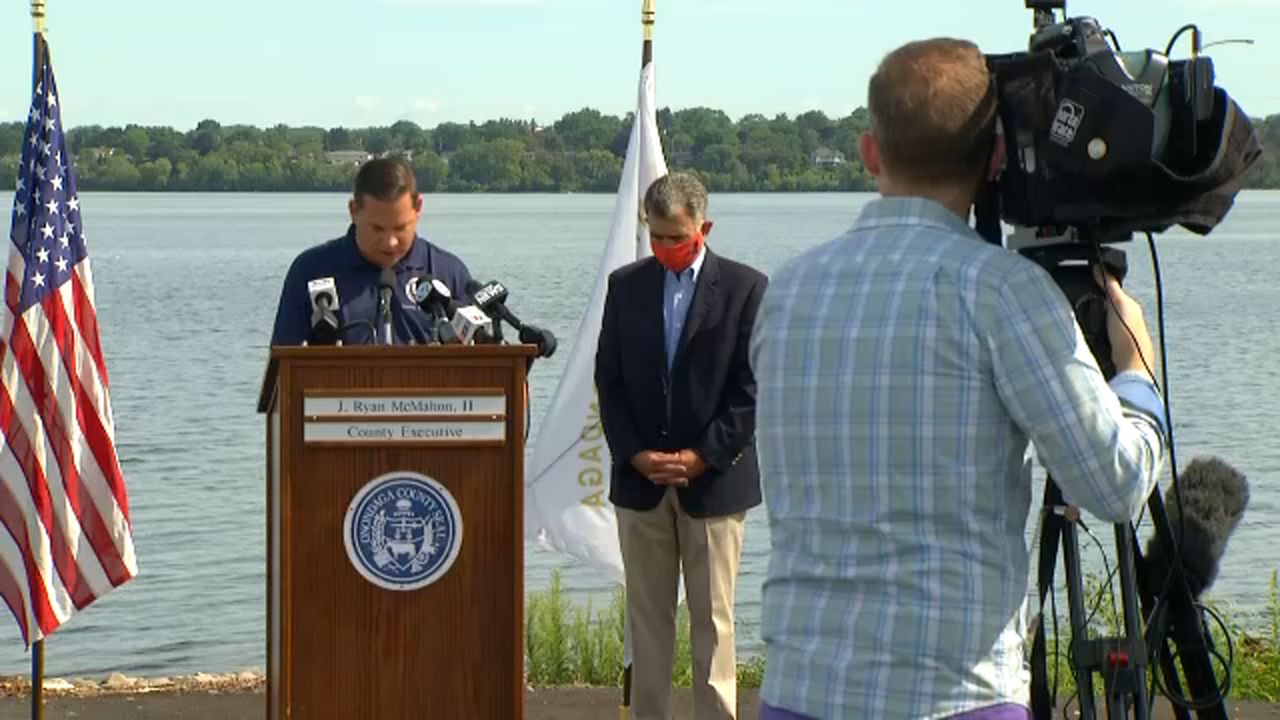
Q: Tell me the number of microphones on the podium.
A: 5